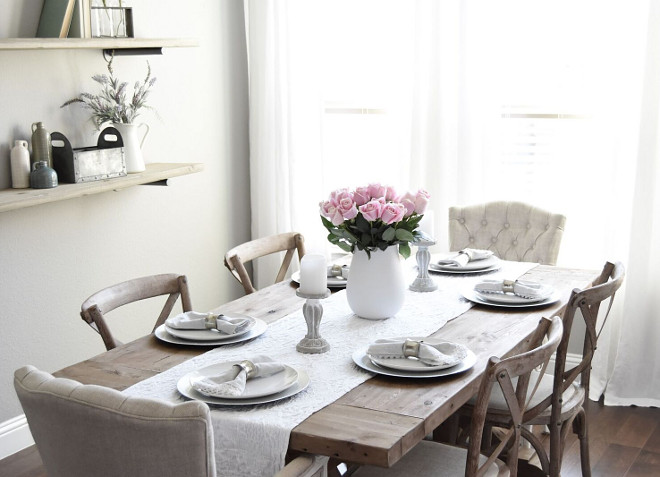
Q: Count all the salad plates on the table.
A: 6